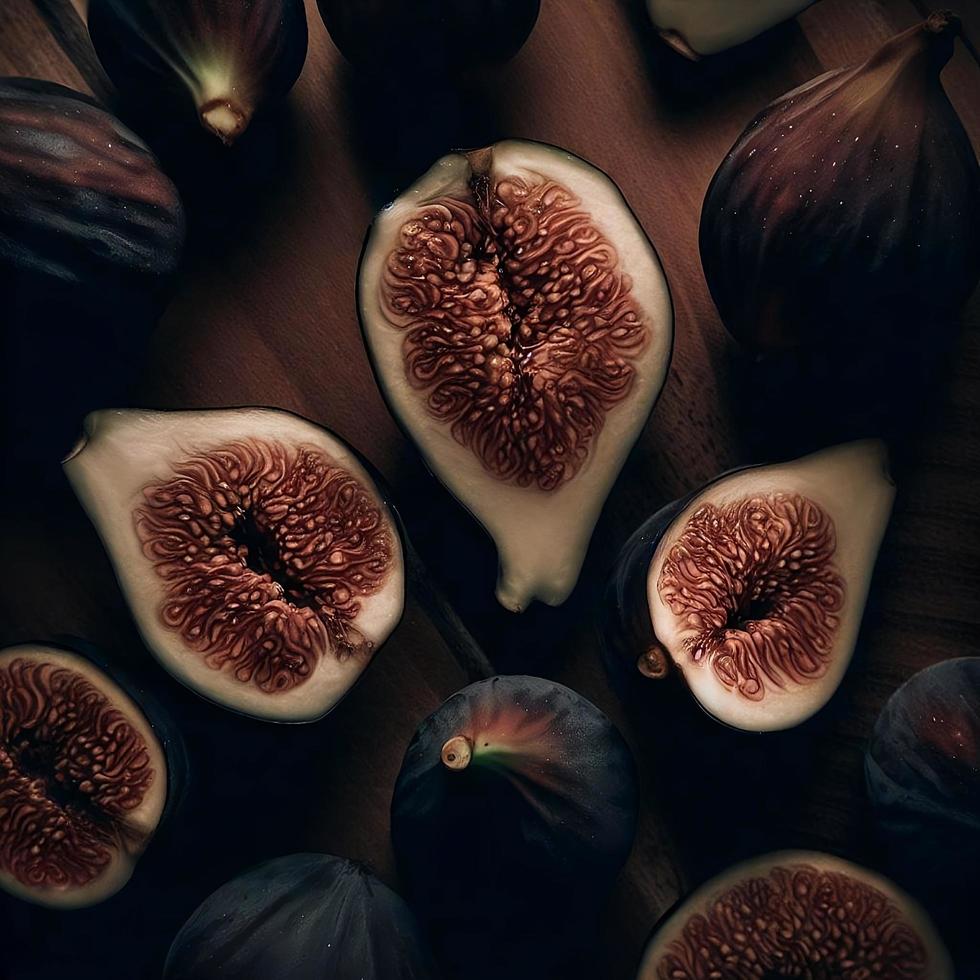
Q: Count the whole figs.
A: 7